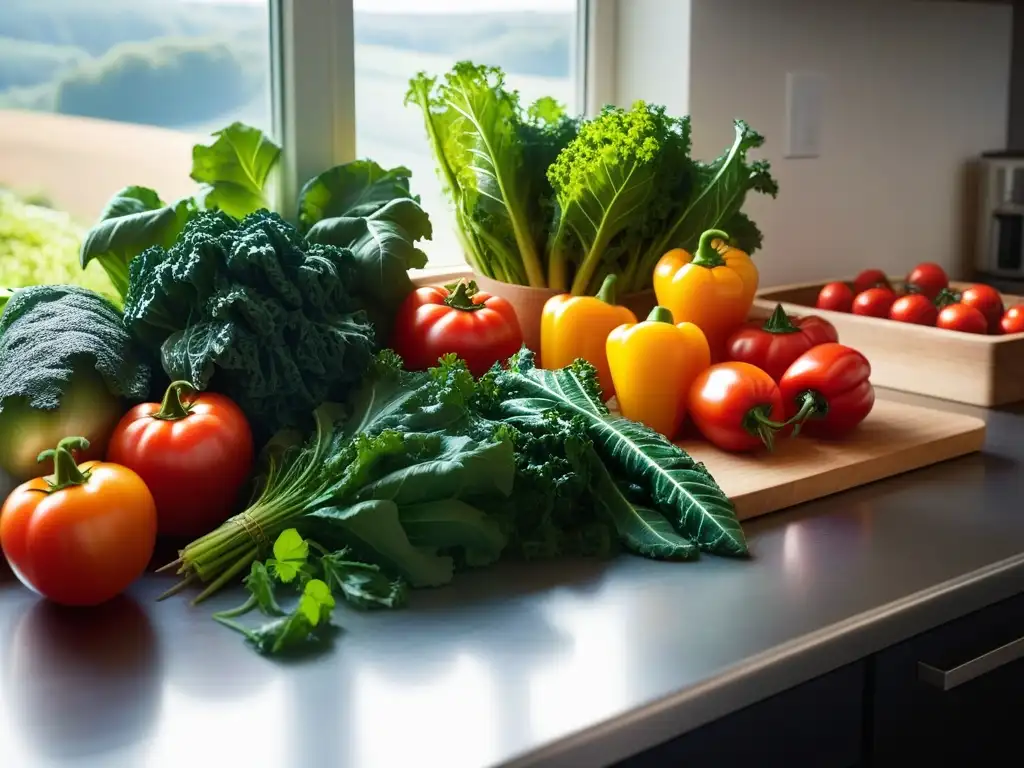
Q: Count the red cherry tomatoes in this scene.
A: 8